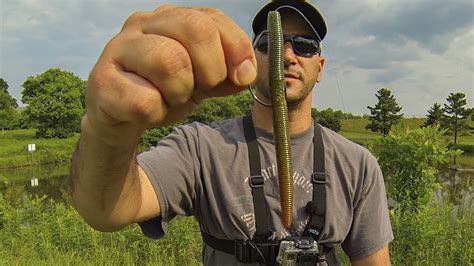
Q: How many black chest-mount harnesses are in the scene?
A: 1